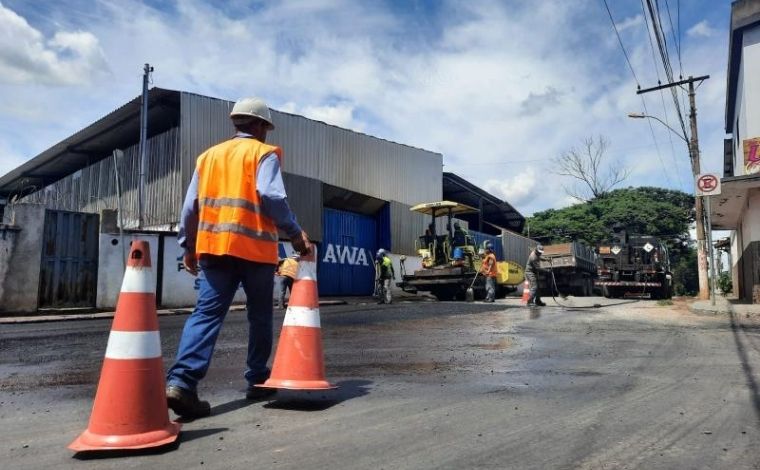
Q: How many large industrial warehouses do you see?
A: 1